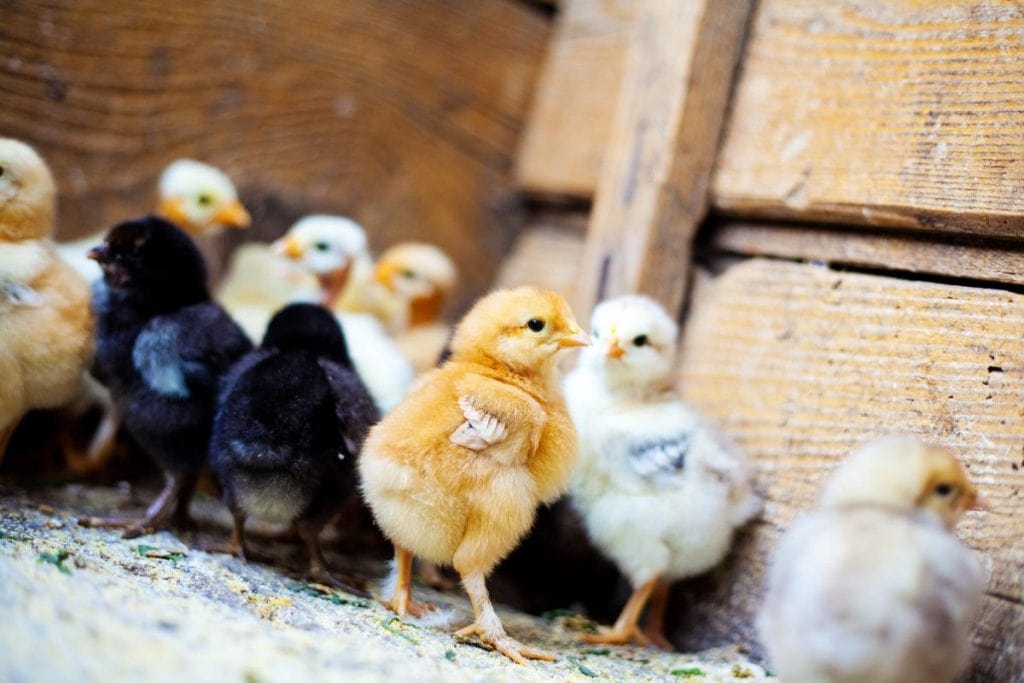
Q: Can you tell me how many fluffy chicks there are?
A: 9